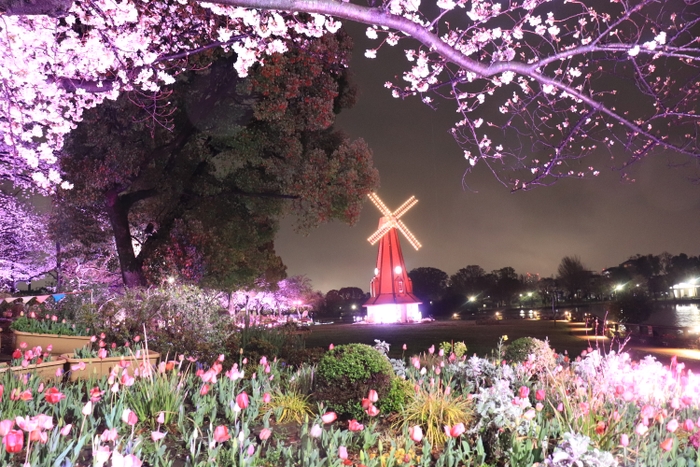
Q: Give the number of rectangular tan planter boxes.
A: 3